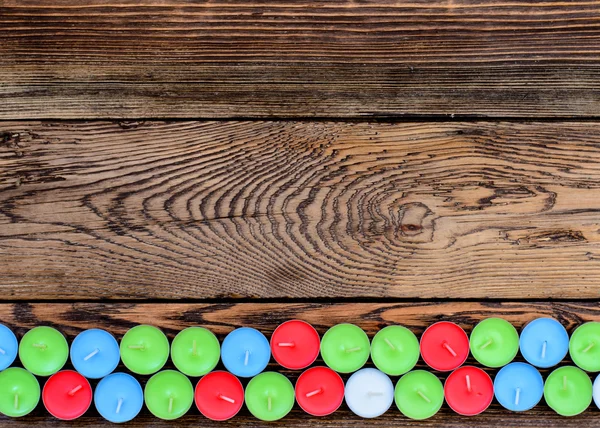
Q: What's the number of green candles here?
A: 12